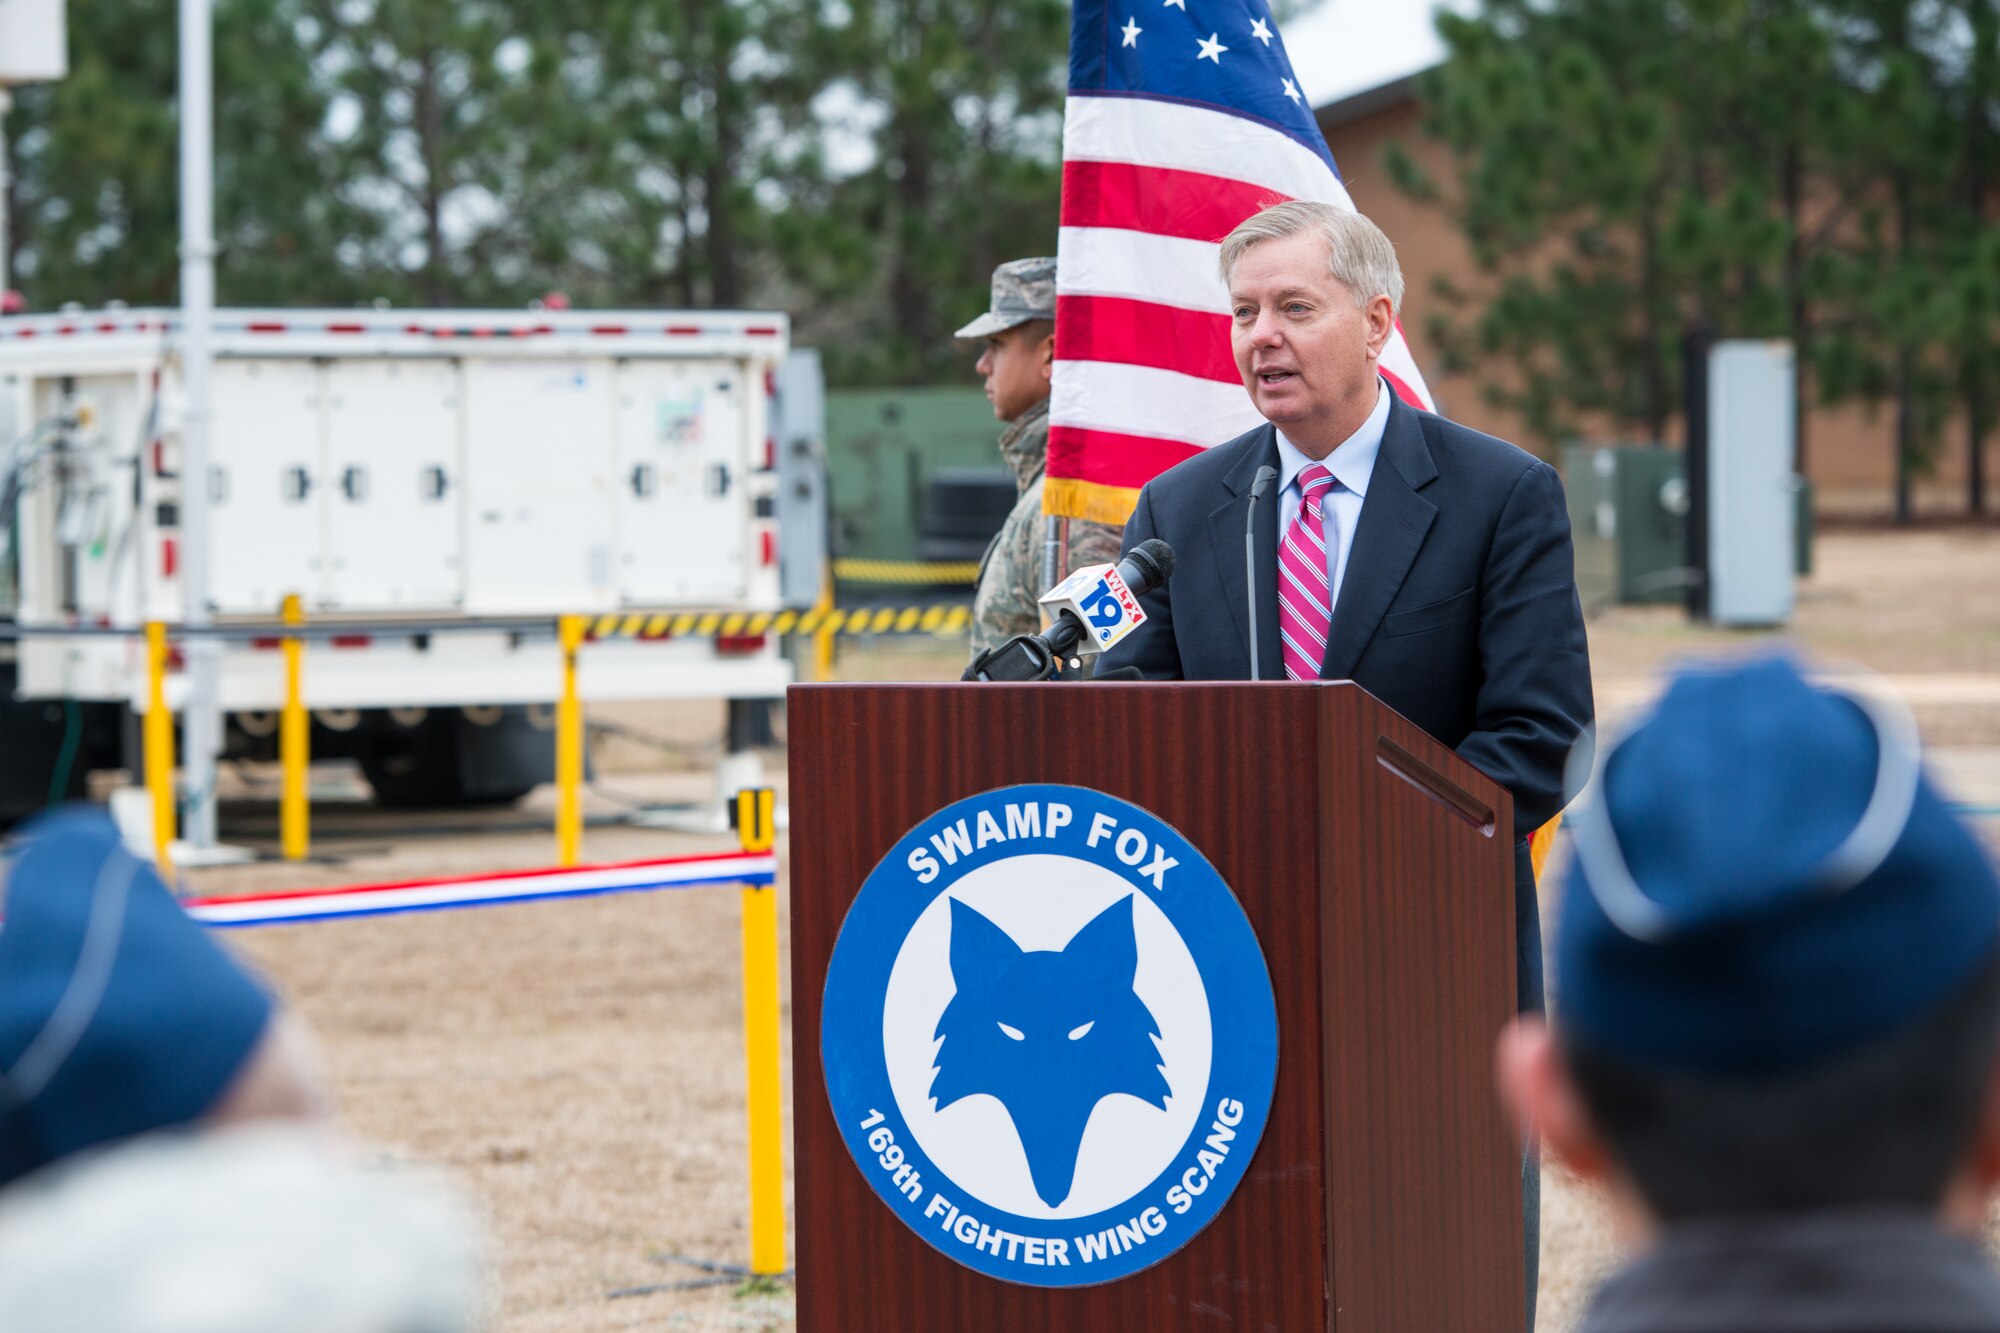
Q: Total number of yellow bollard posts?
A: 5